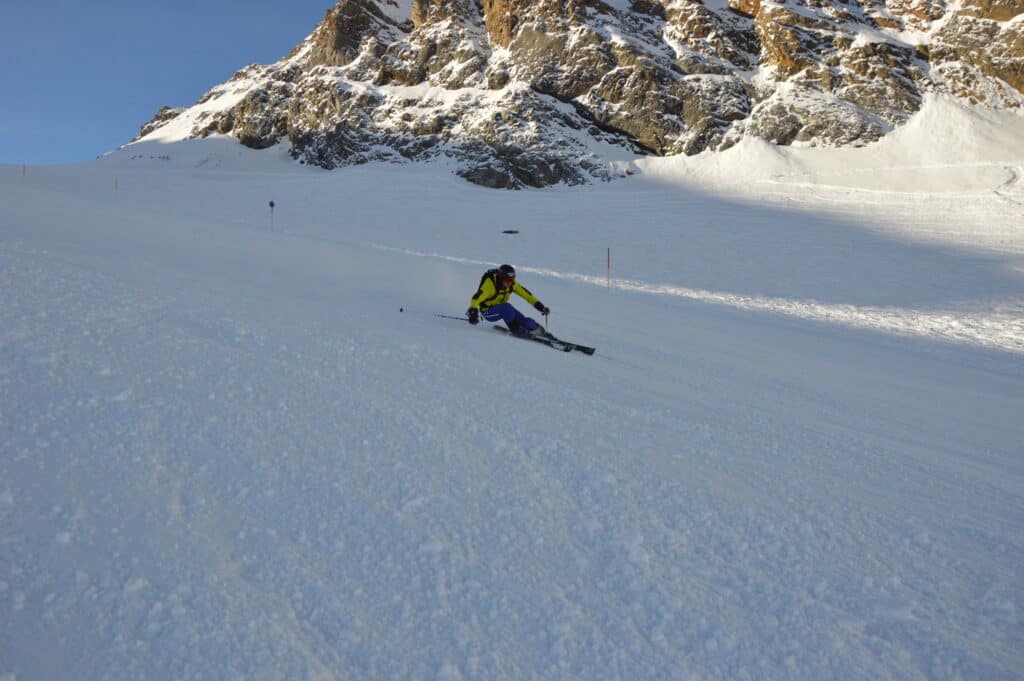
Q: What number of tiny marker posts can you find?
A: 4